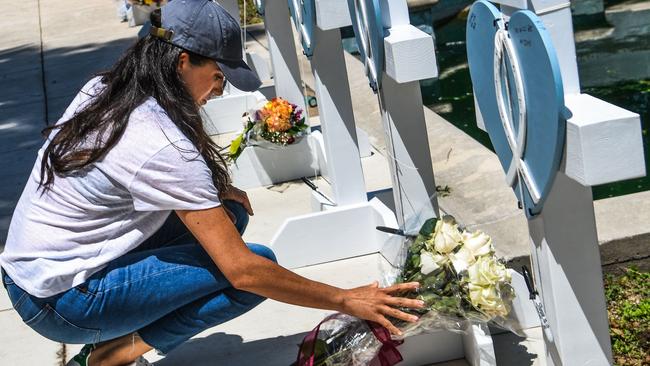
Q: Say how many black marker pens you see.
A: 3